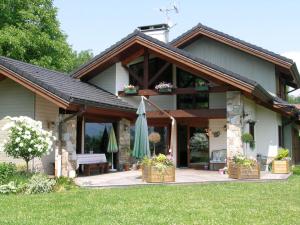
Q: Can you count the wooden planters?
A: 3